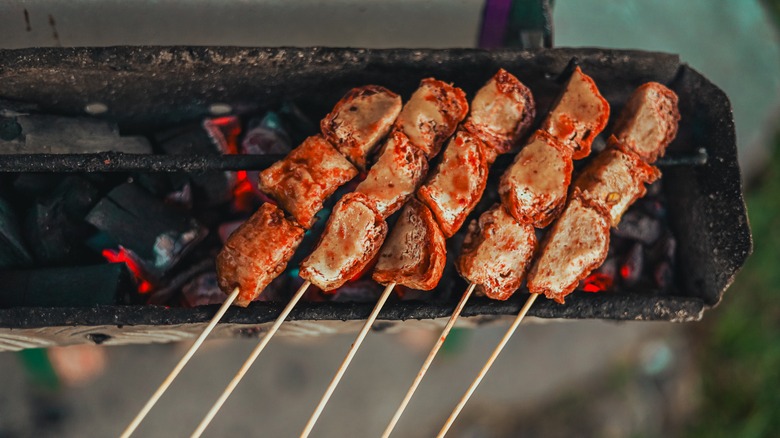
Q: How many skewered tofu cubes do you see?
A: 15